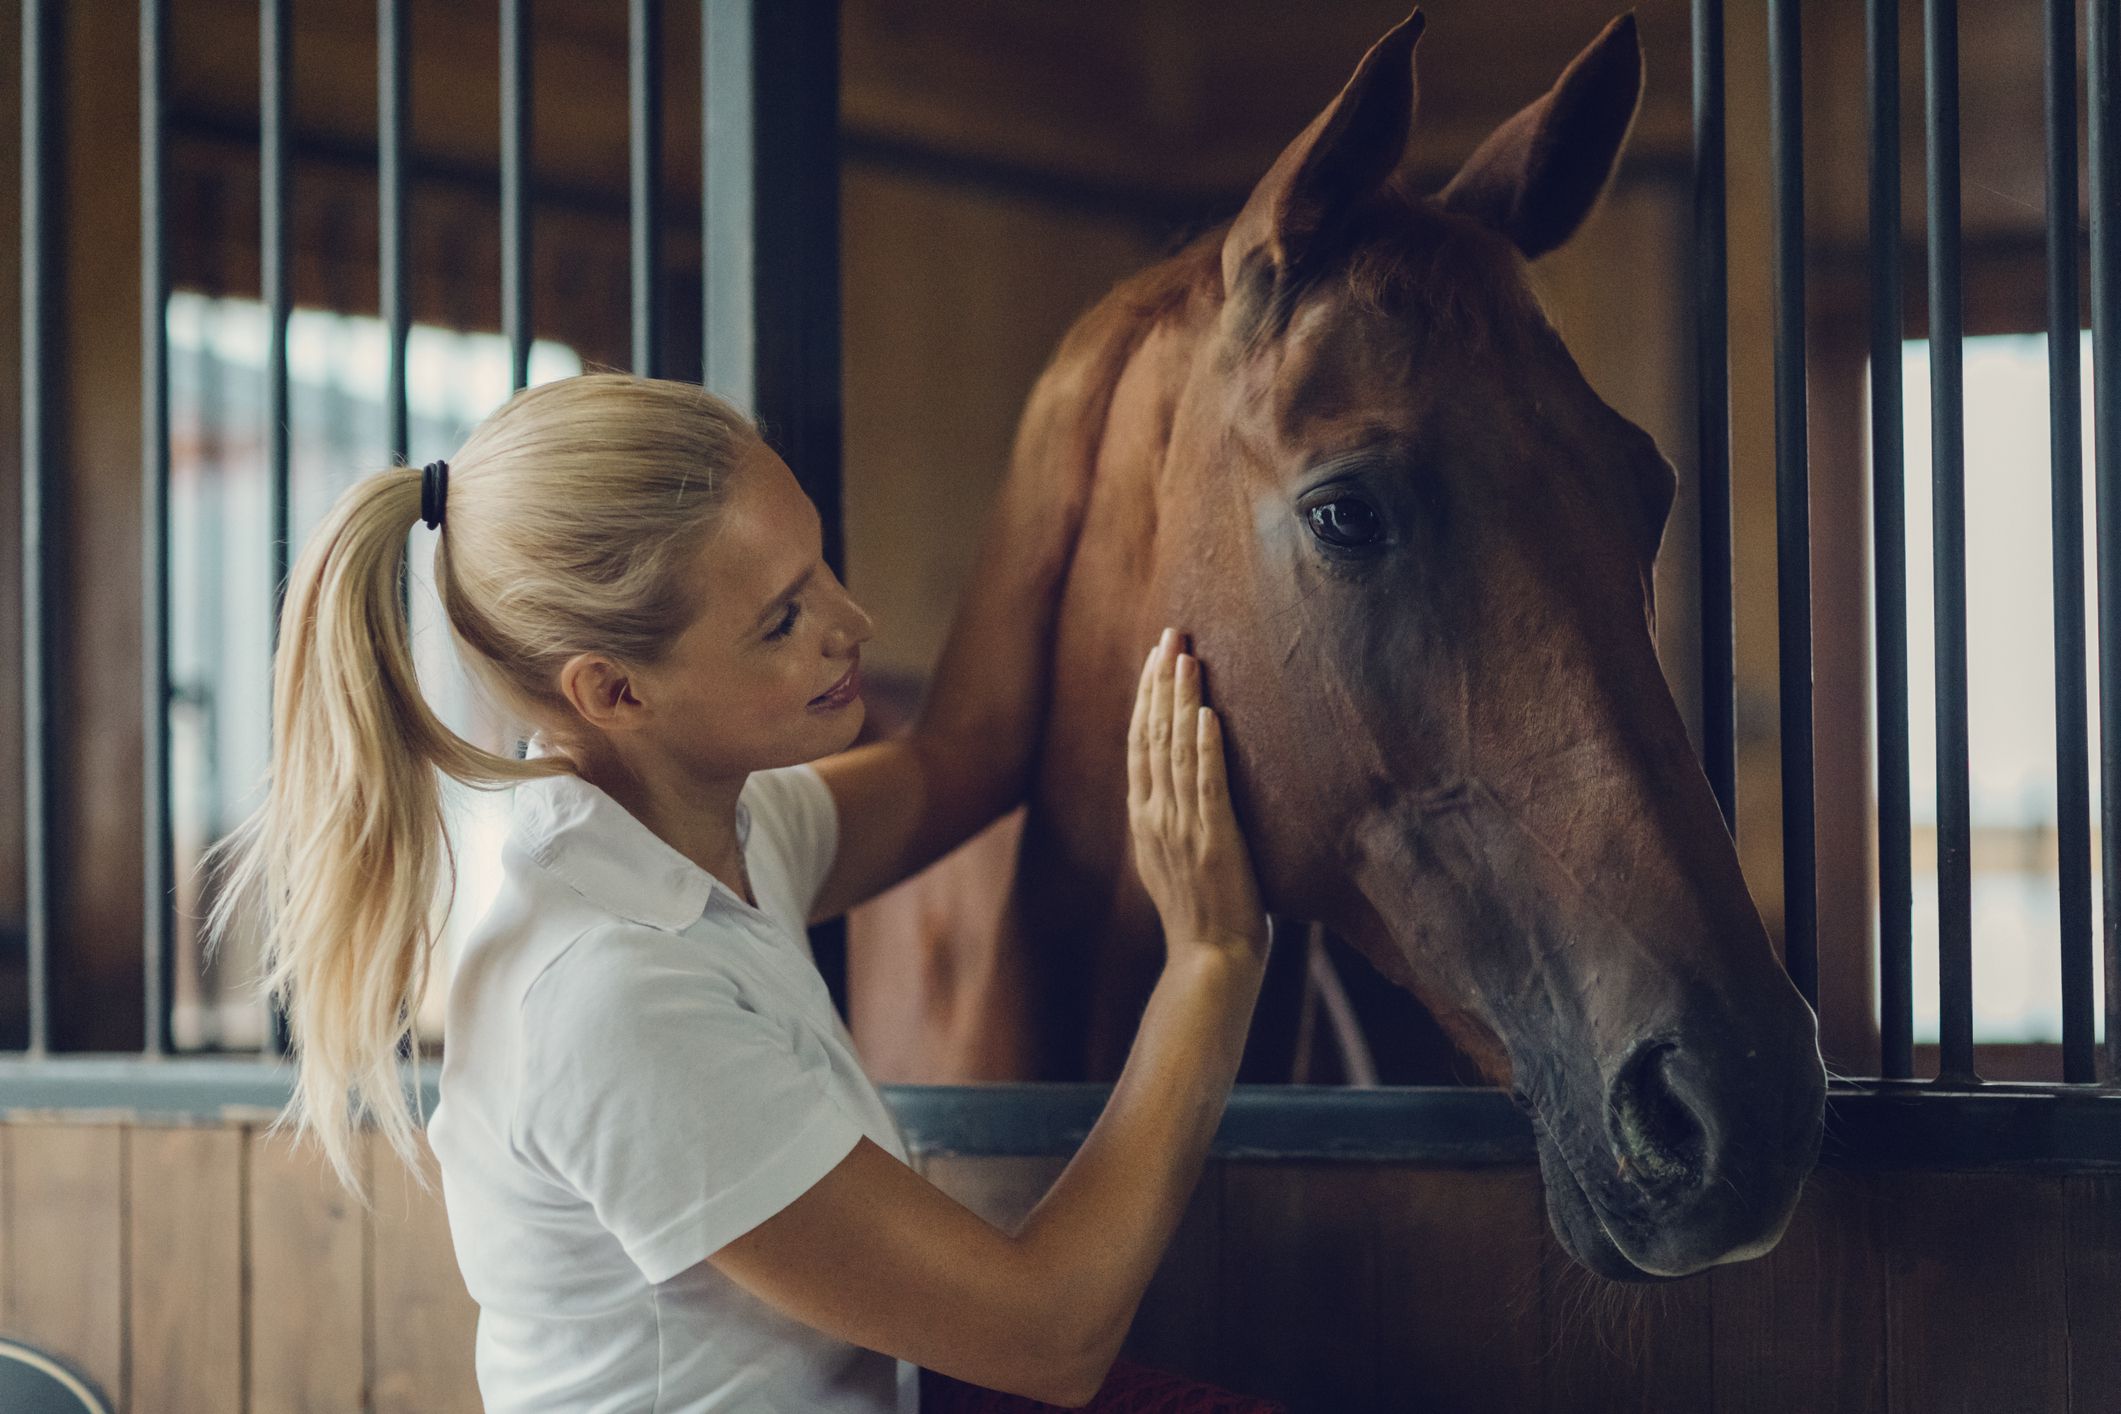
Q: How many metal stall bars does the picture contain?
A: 12